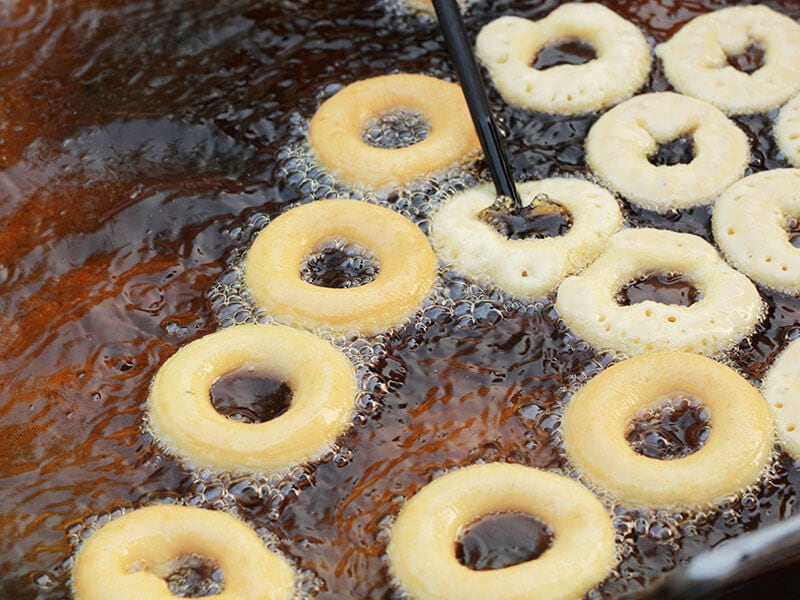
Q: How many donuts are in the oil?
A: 15